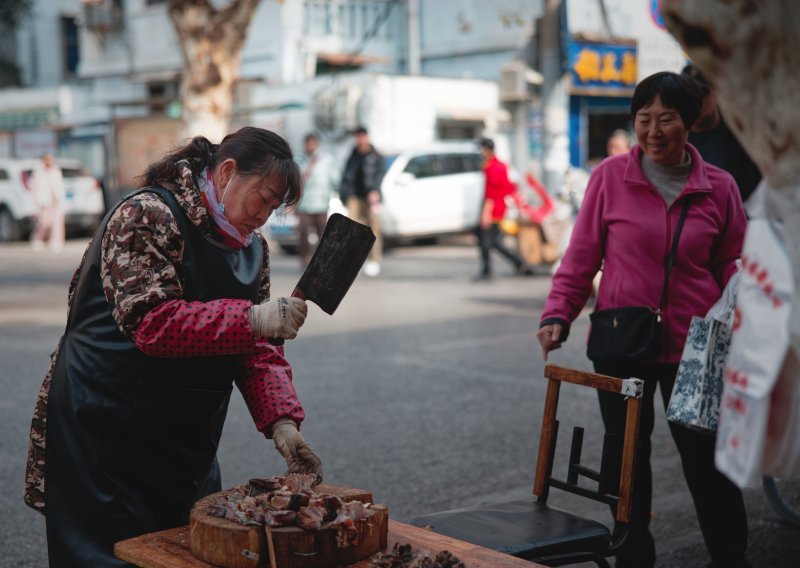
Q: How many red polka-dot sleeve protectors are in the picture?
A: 2